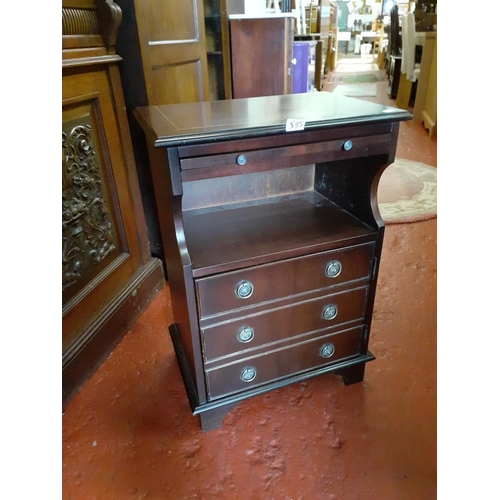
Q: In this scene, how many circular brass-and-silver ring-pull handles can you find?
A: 6